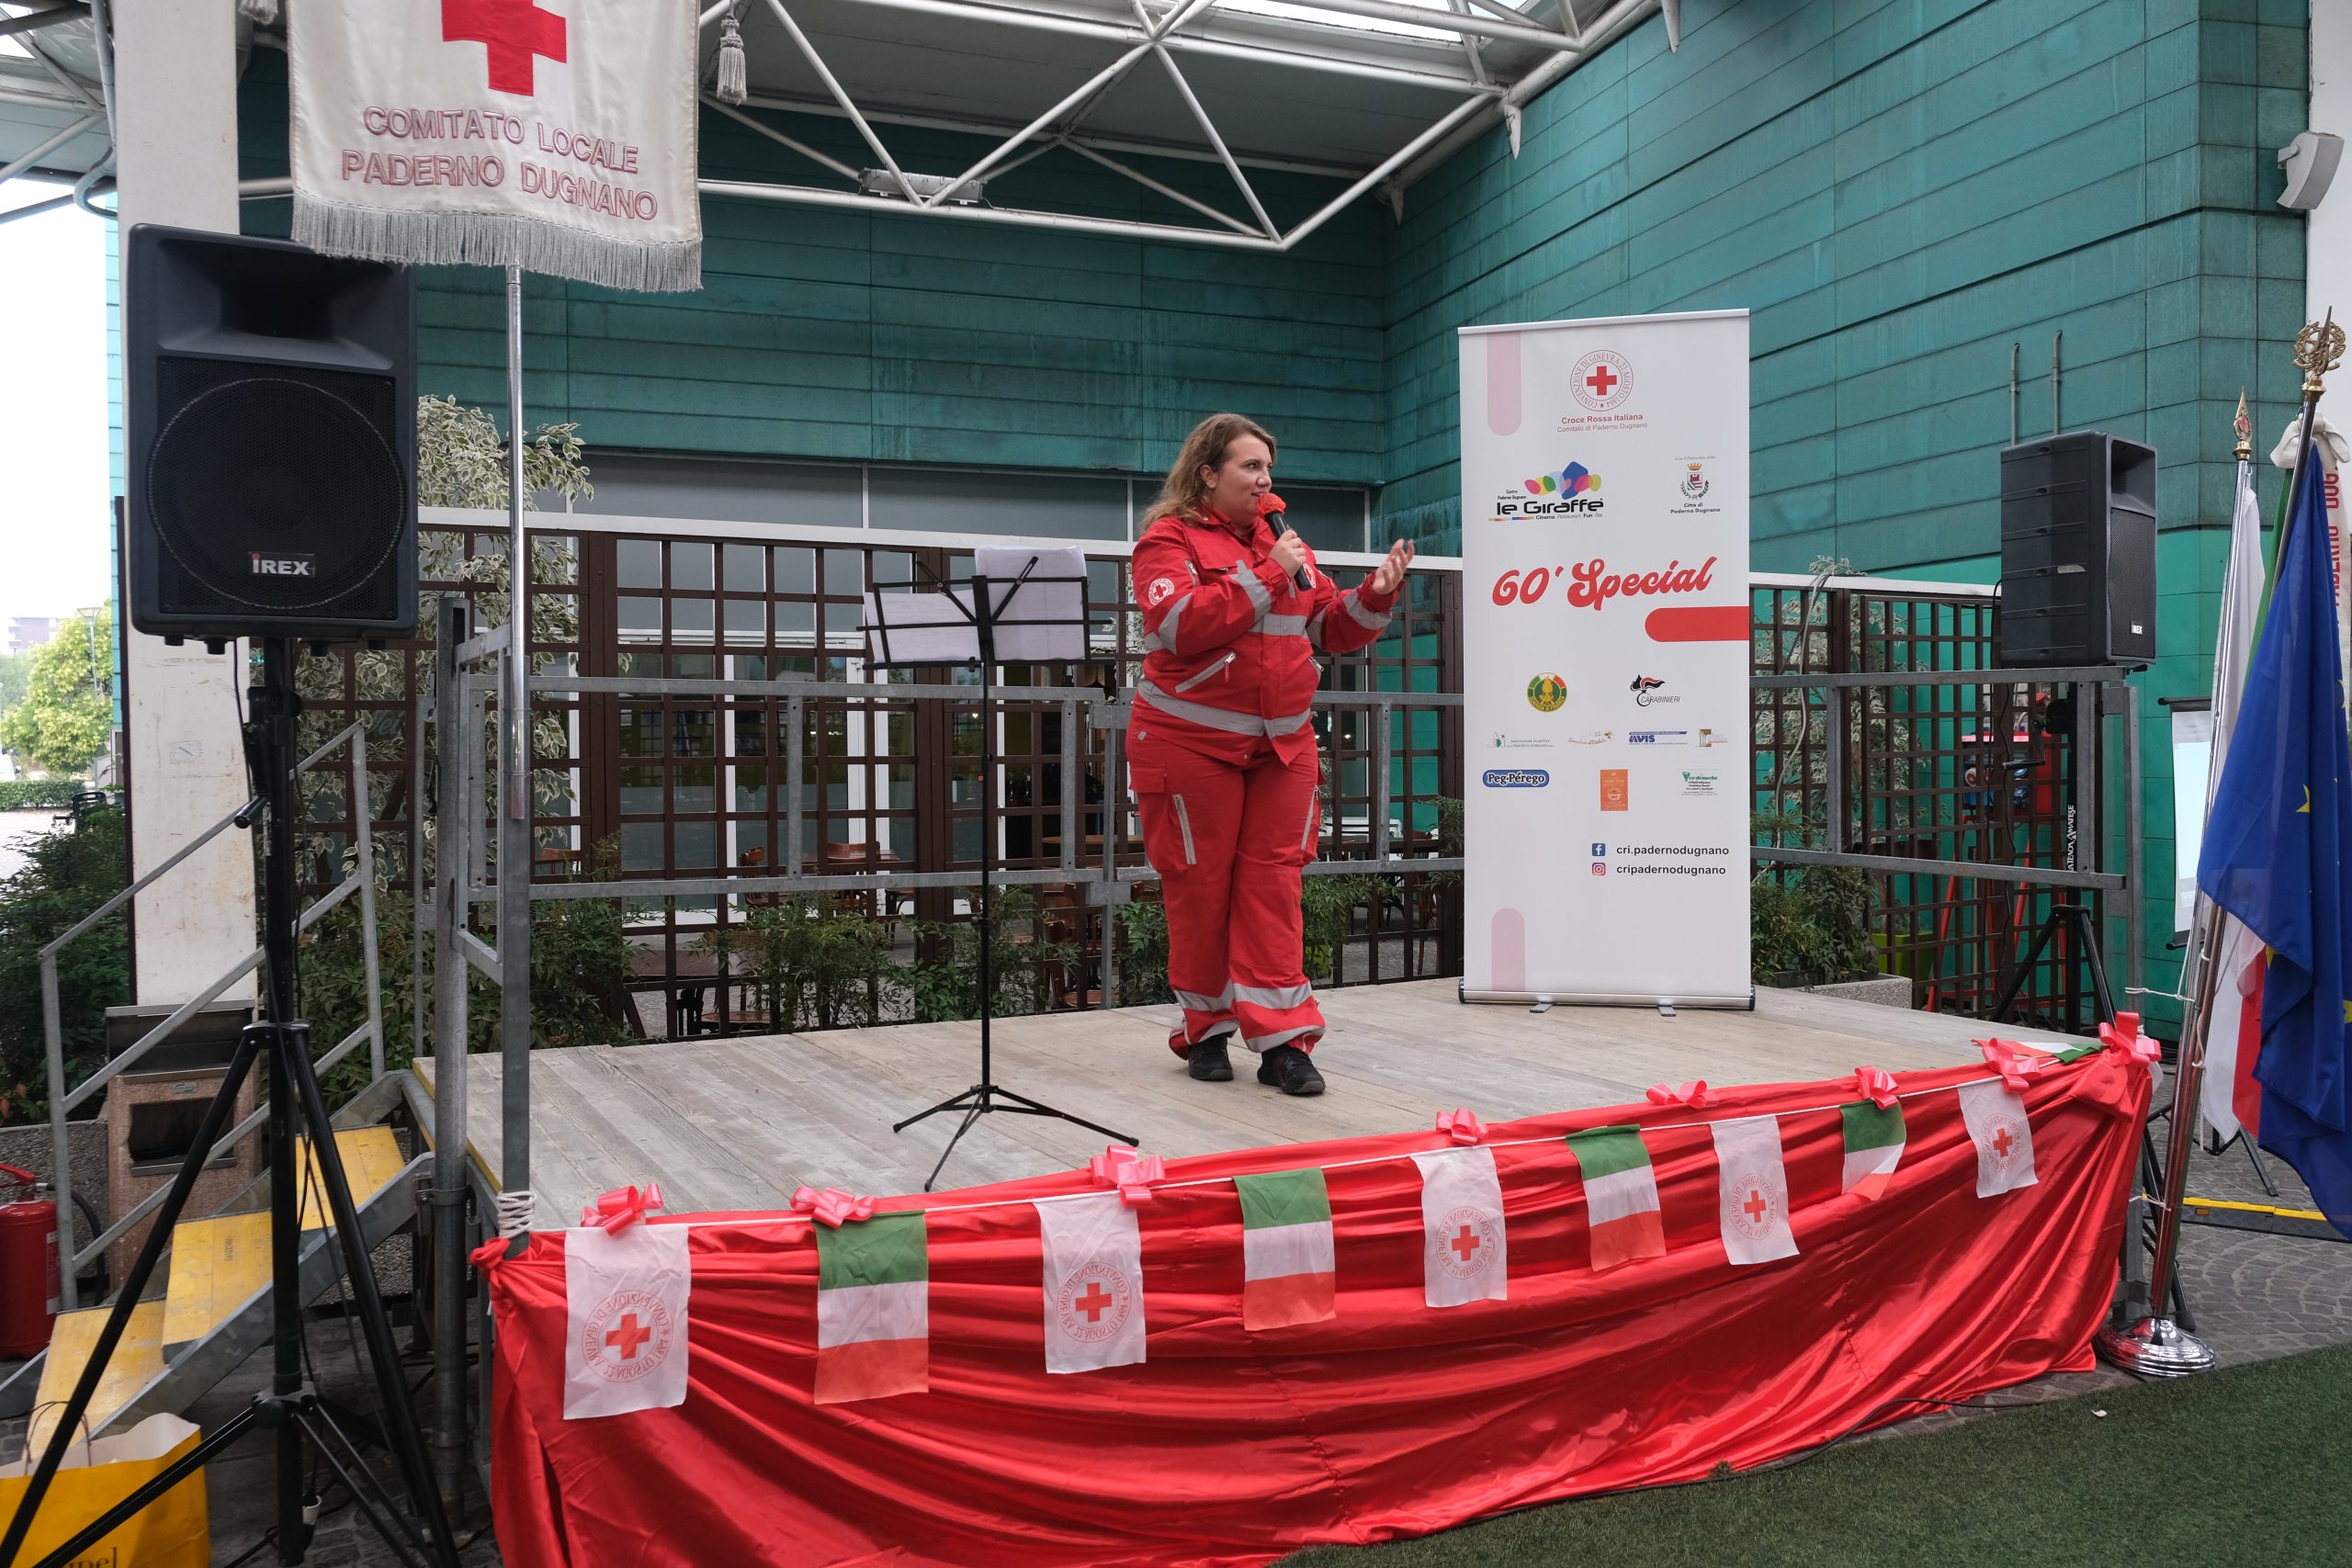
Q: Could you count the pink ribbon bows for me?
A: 8